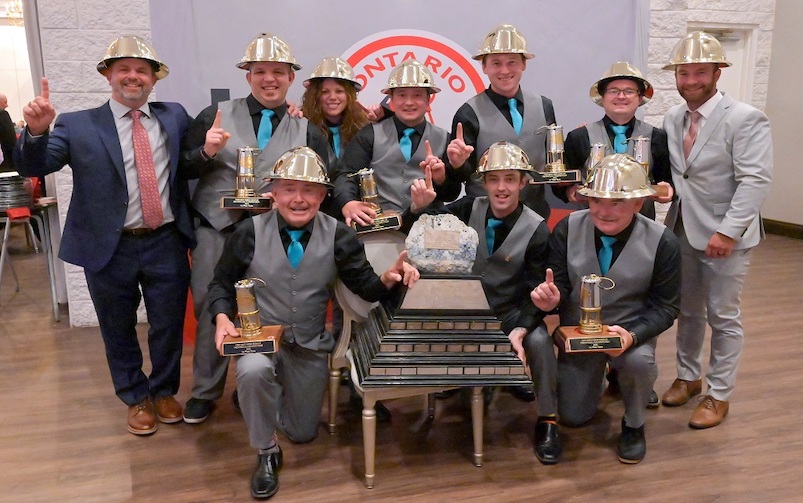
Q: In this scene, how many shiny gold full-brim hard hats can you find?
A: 10